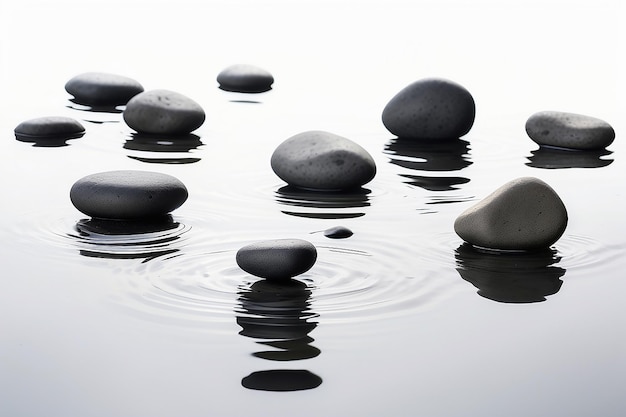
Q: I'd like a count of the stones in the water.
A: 11